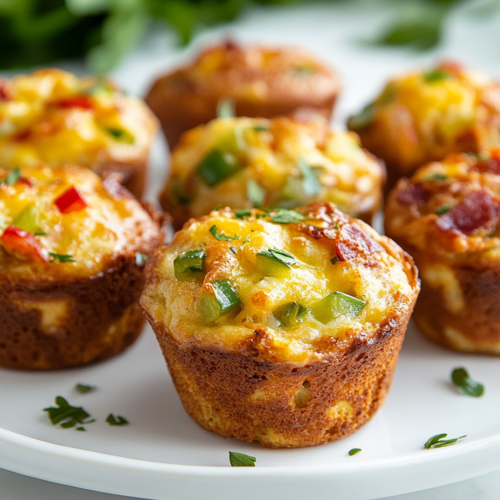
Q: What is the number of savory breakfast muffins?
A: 7